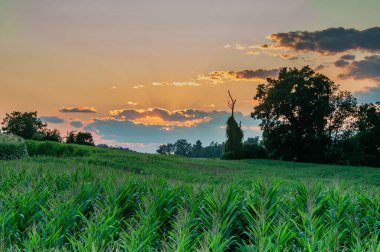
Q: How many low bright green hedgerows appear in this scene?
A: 1